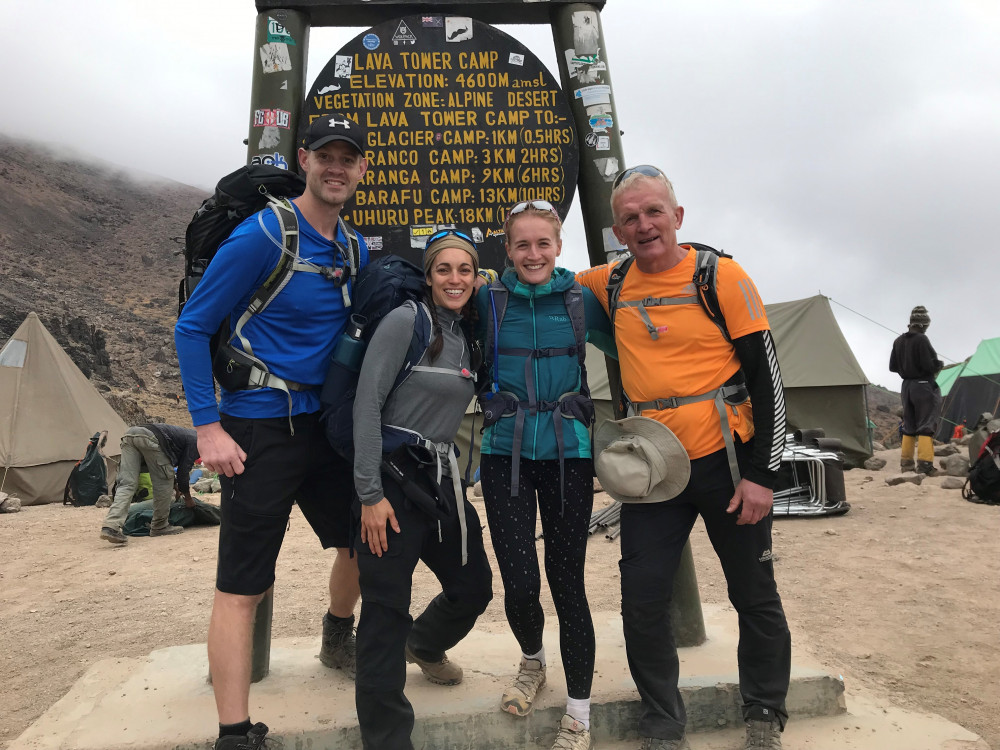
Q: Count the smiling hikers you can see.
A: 4